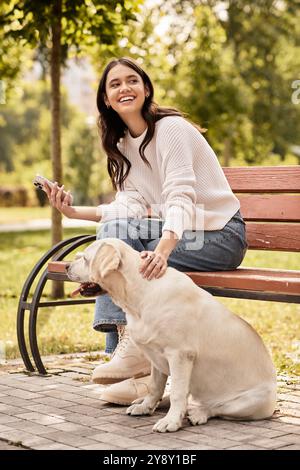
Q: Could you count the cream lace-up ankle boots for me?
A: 2